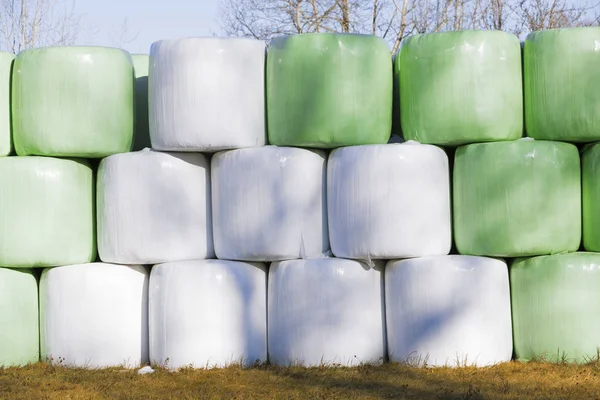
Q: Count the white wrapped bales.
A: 8